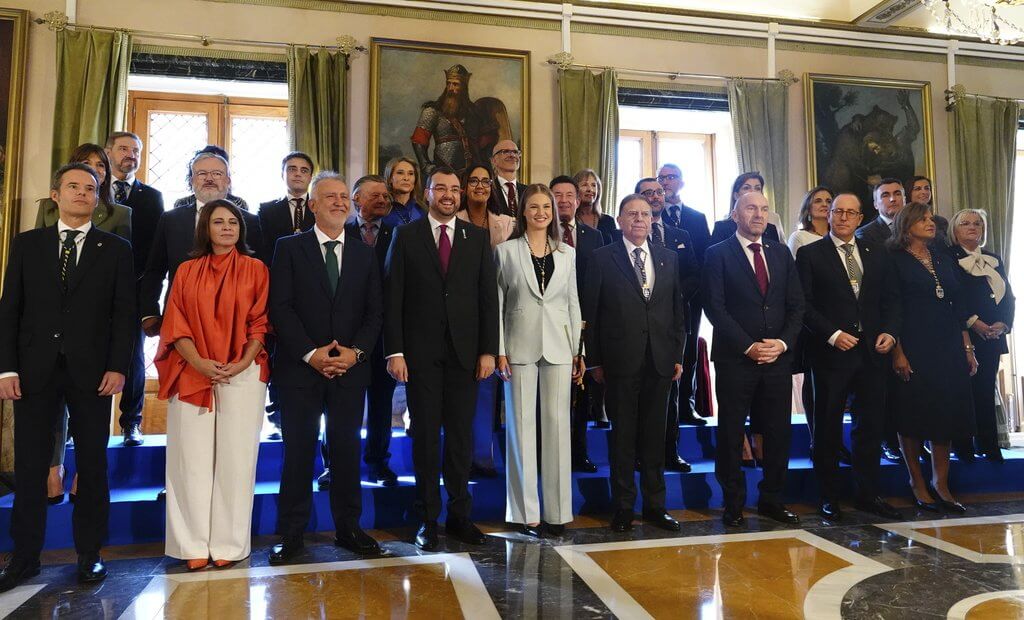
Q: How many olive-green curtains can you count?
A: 5